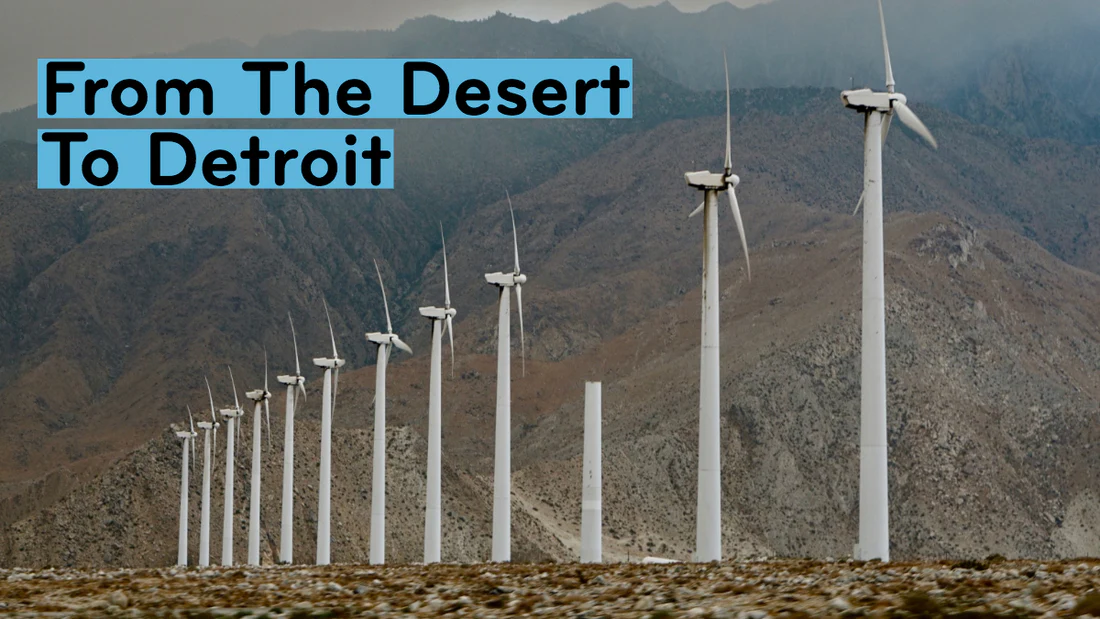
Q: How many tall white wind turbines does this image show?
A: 11